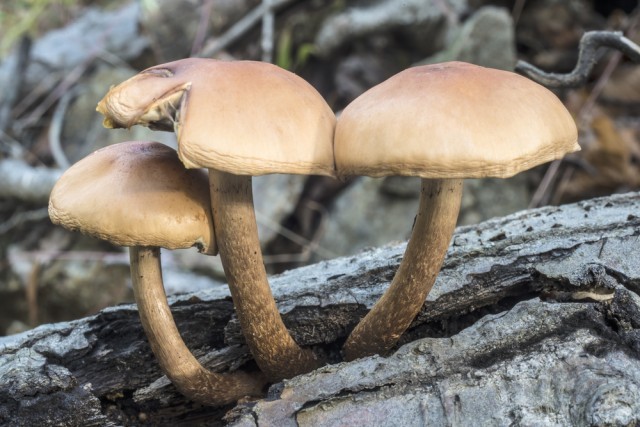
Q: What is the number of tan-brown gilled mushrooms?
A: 3